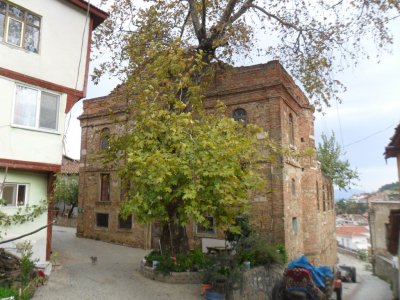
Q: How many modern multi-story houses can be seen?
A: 1